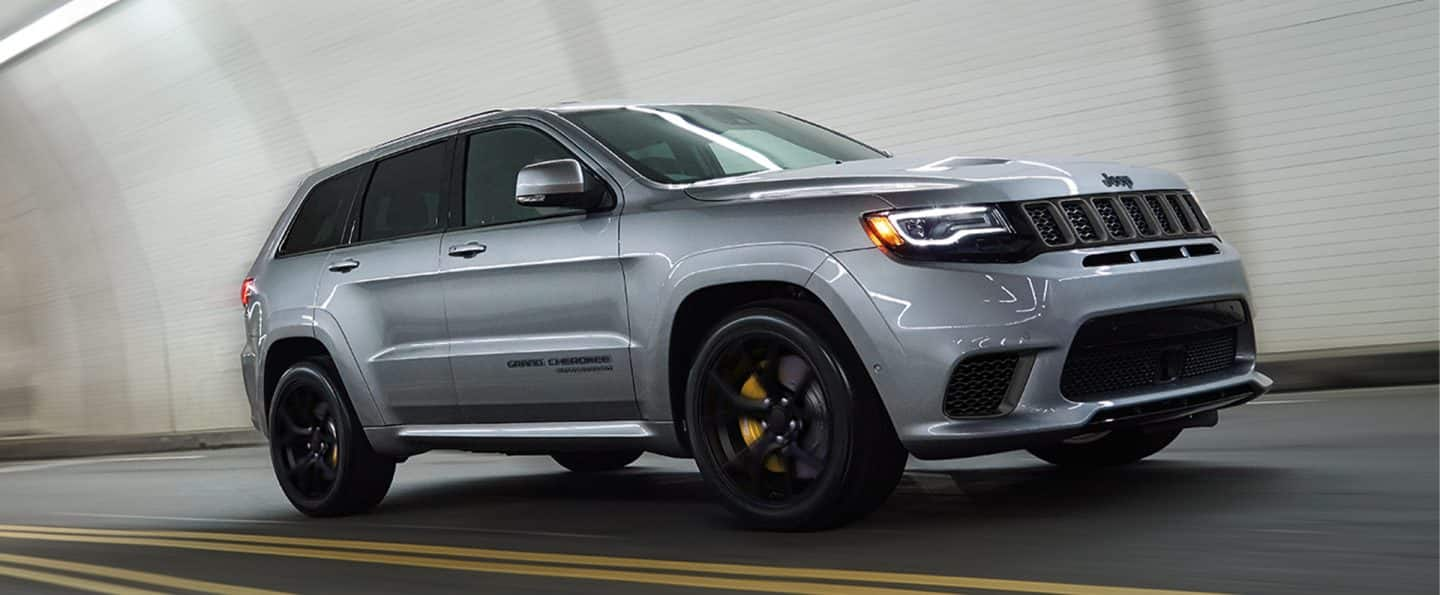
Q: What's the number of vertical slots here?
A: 7